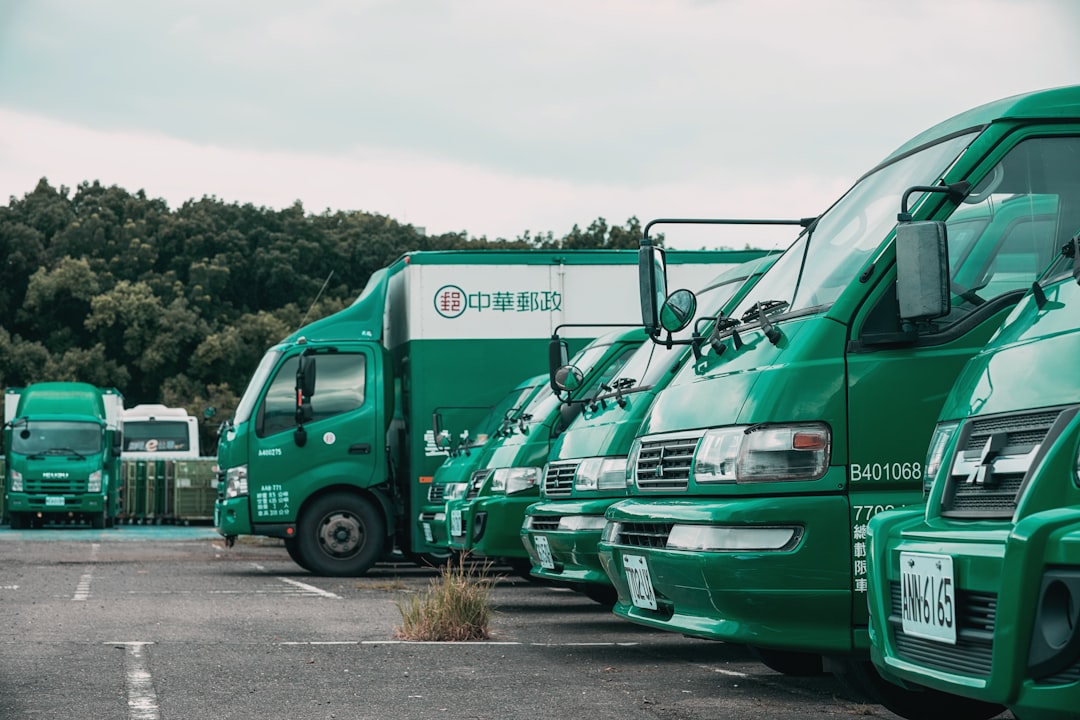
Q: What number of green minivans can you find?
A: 5